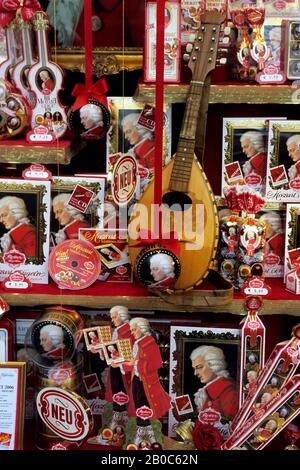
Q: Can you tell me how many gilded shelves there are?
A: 3